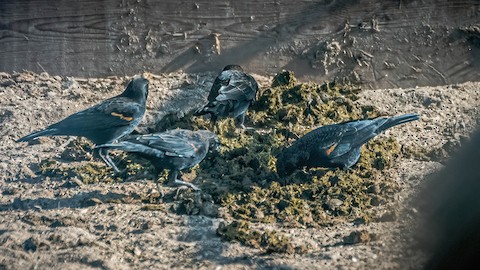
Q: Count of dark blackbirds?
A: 4